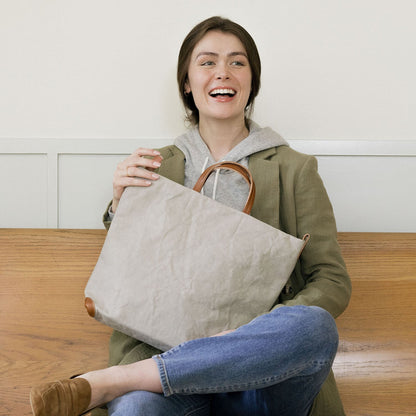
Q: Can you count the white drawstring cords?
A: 2